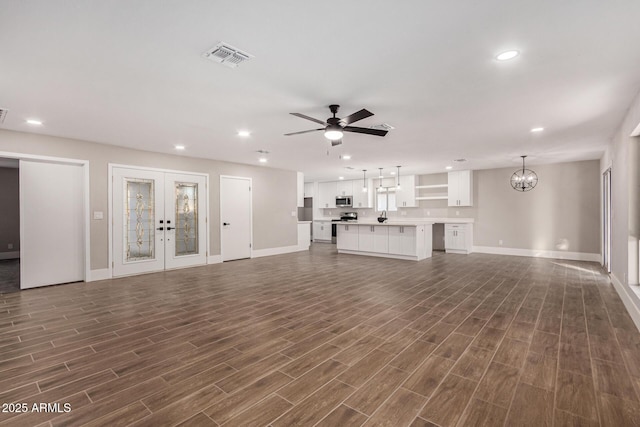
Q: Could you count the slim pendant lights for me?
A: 3